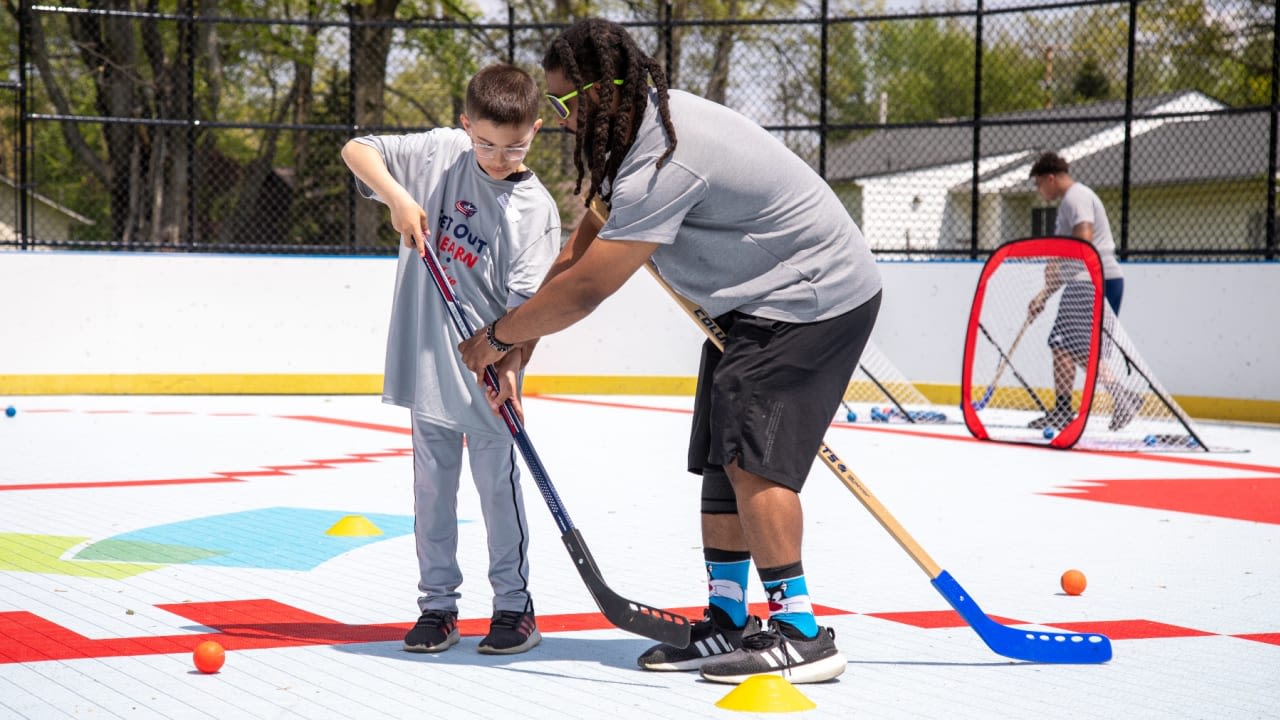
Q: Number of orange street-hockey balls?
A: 2